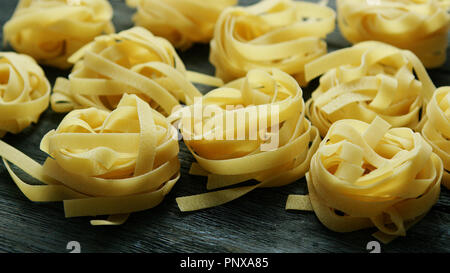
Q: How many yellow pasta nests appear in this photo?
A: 11